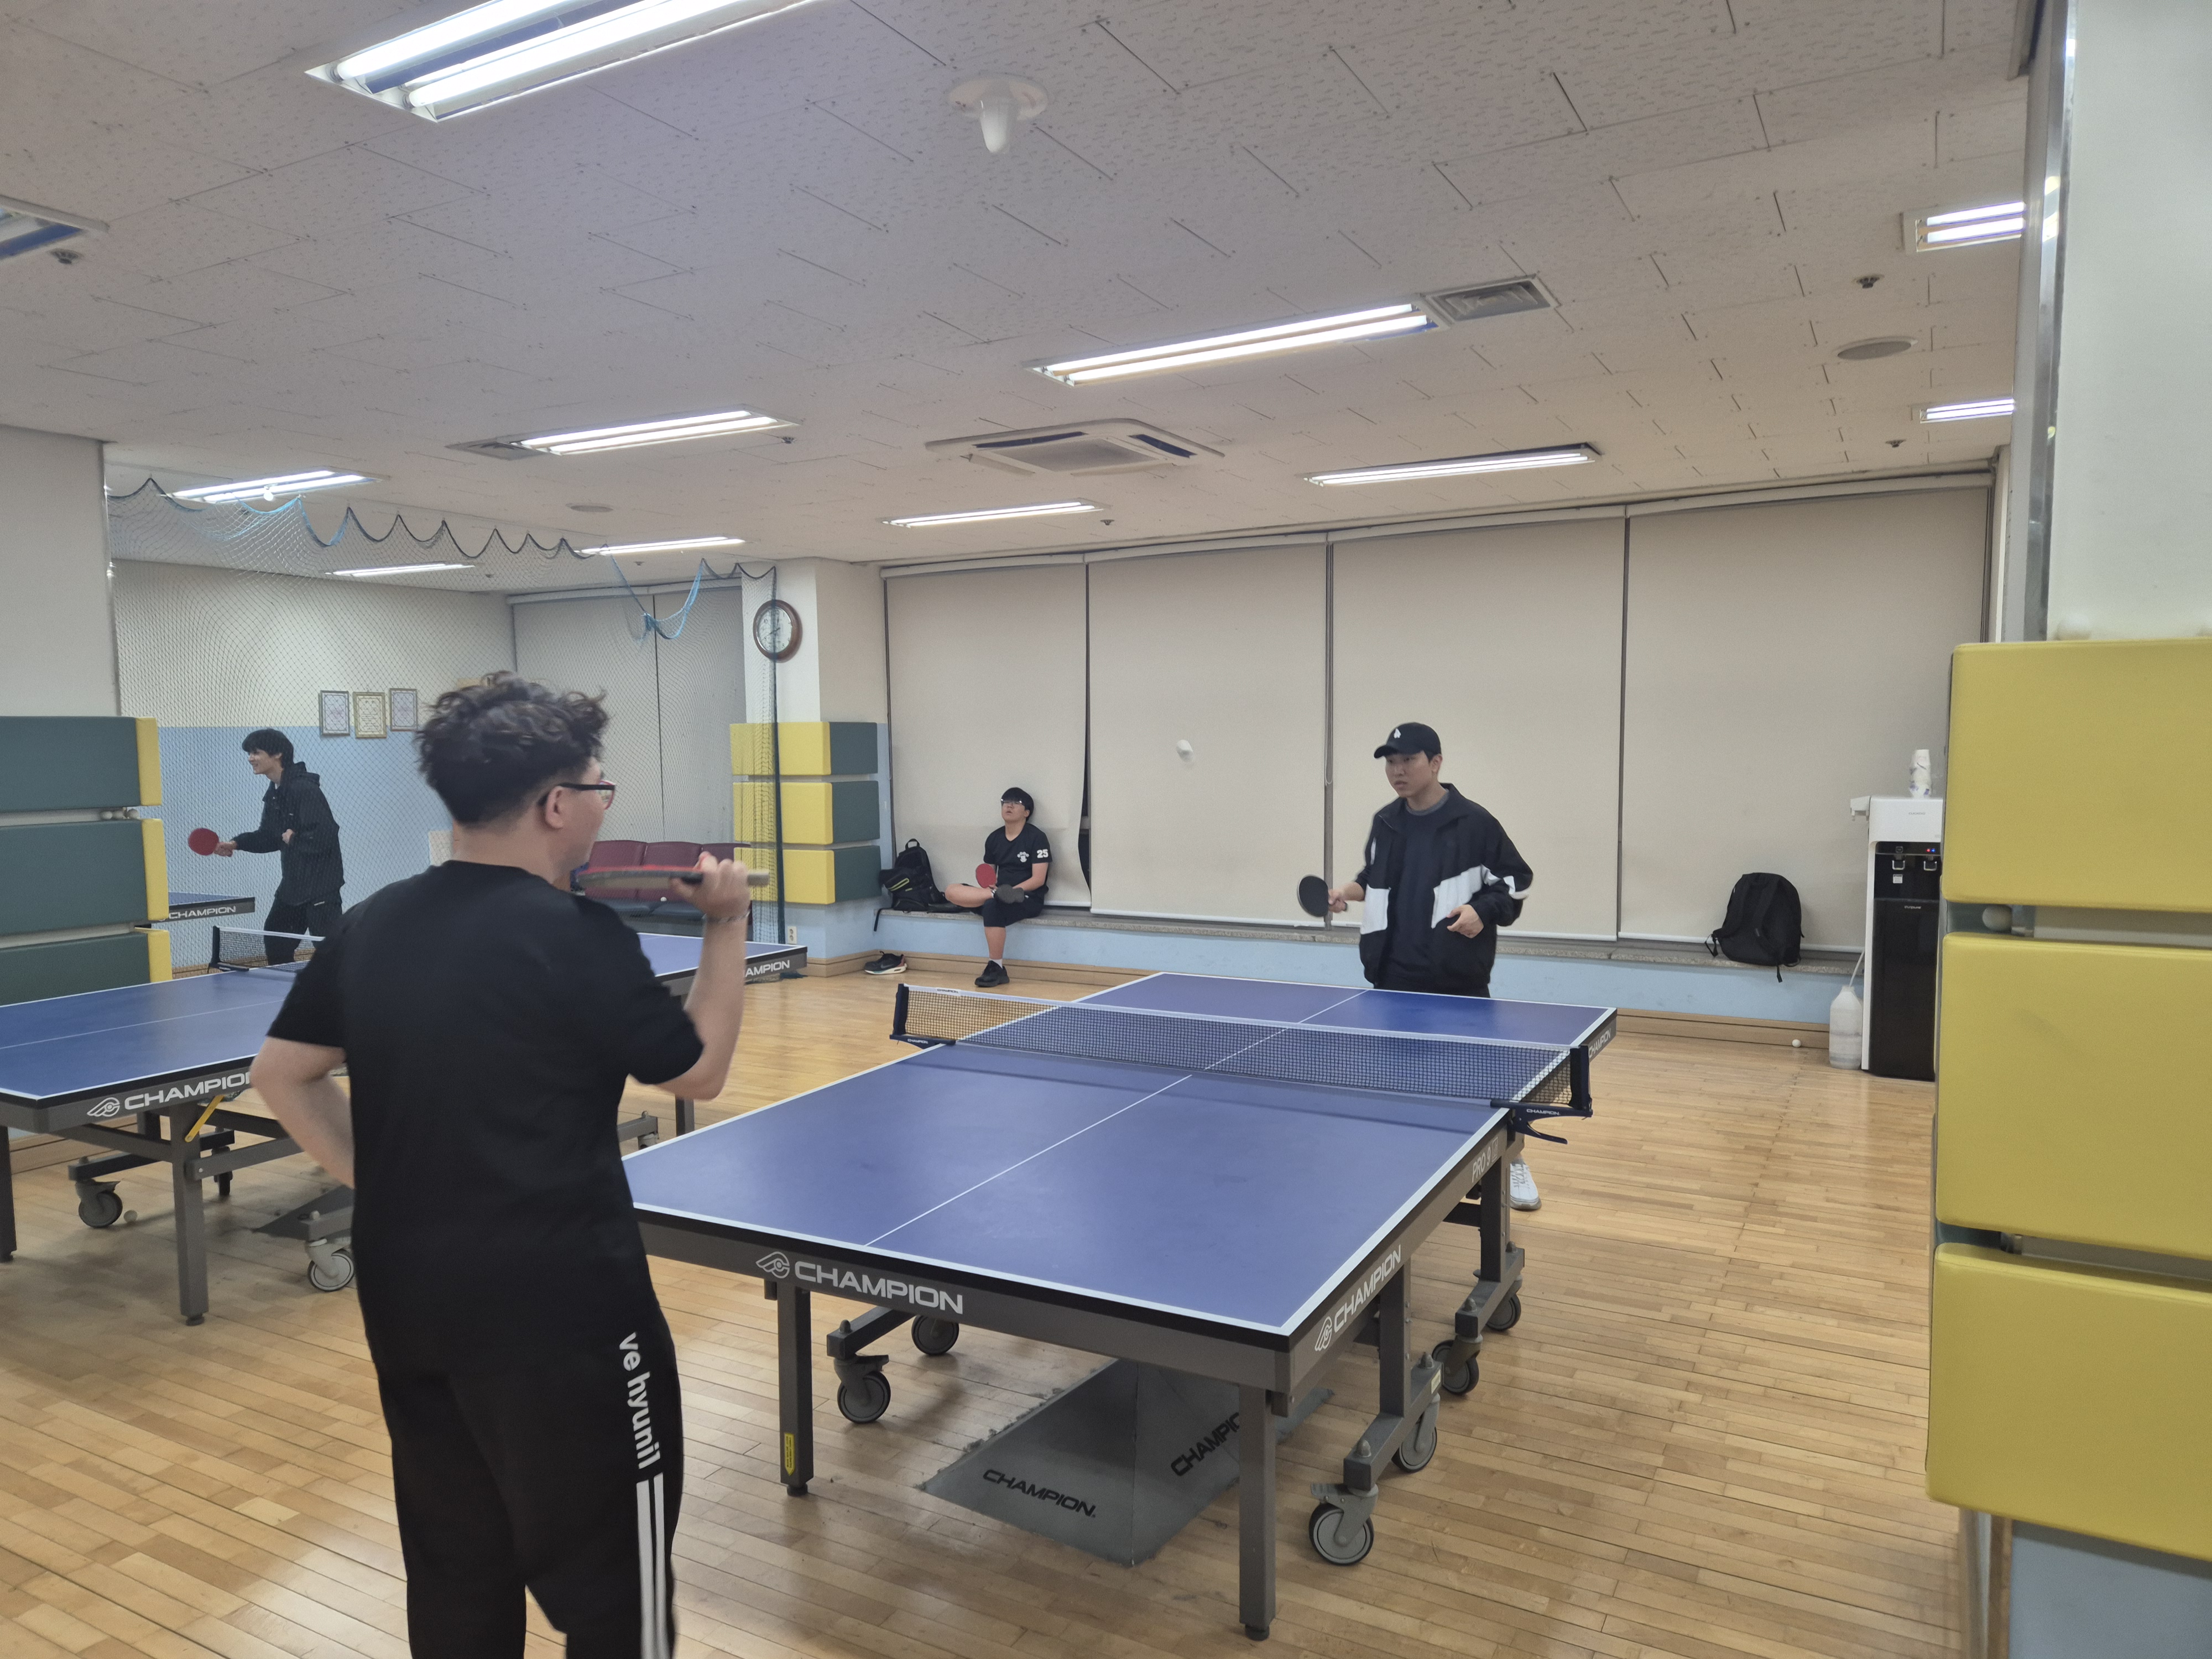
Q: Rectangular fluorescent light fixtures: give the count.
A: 11